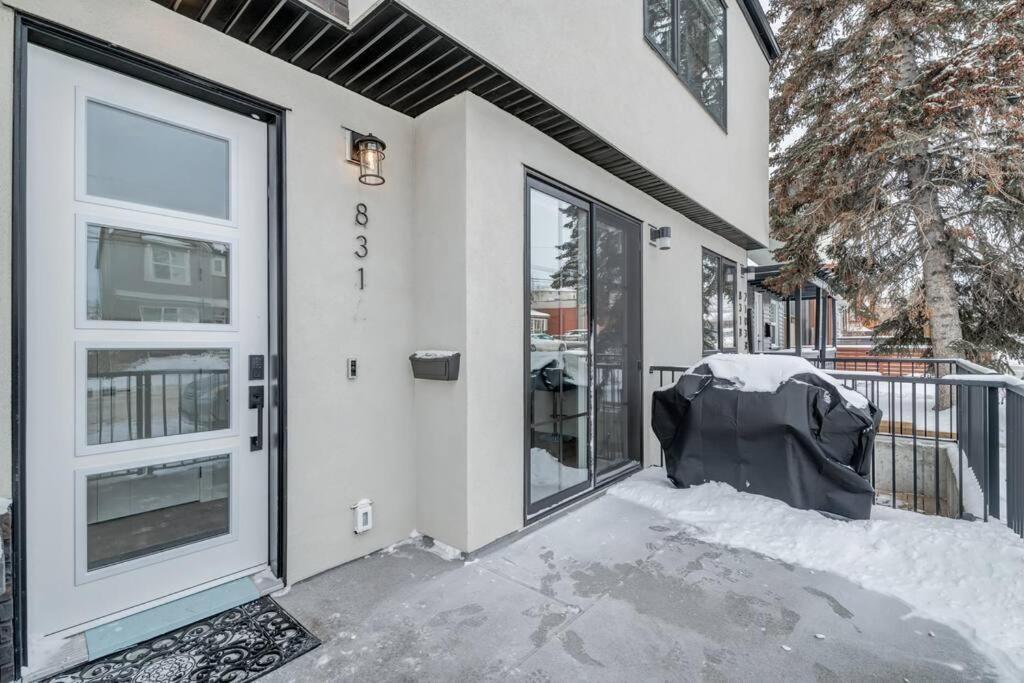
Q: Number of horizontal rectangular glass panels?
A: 4